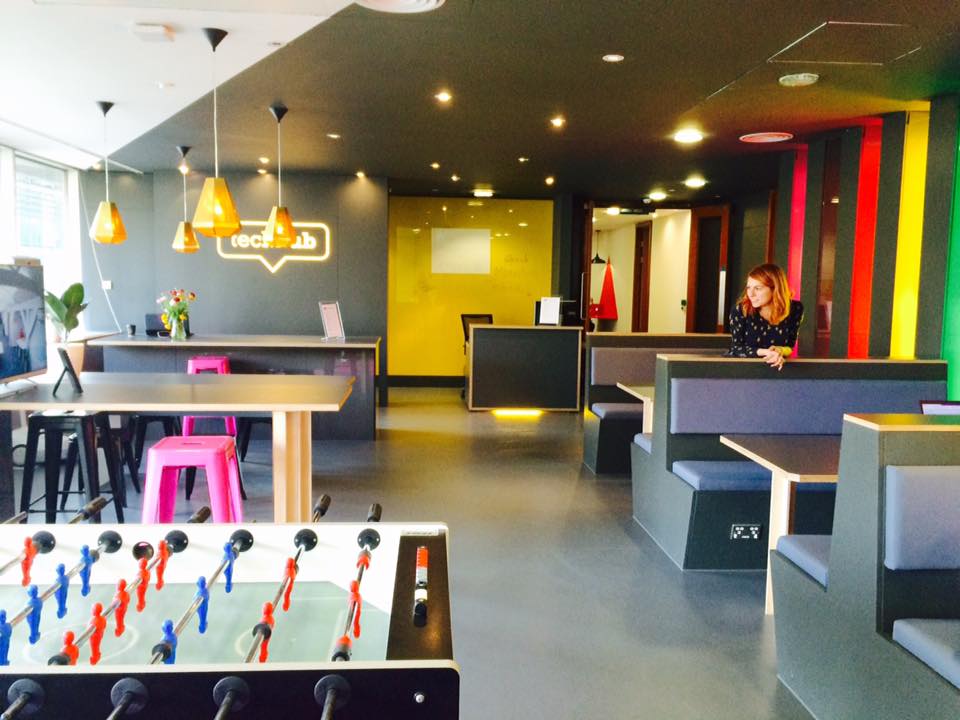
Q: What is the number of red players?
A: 9